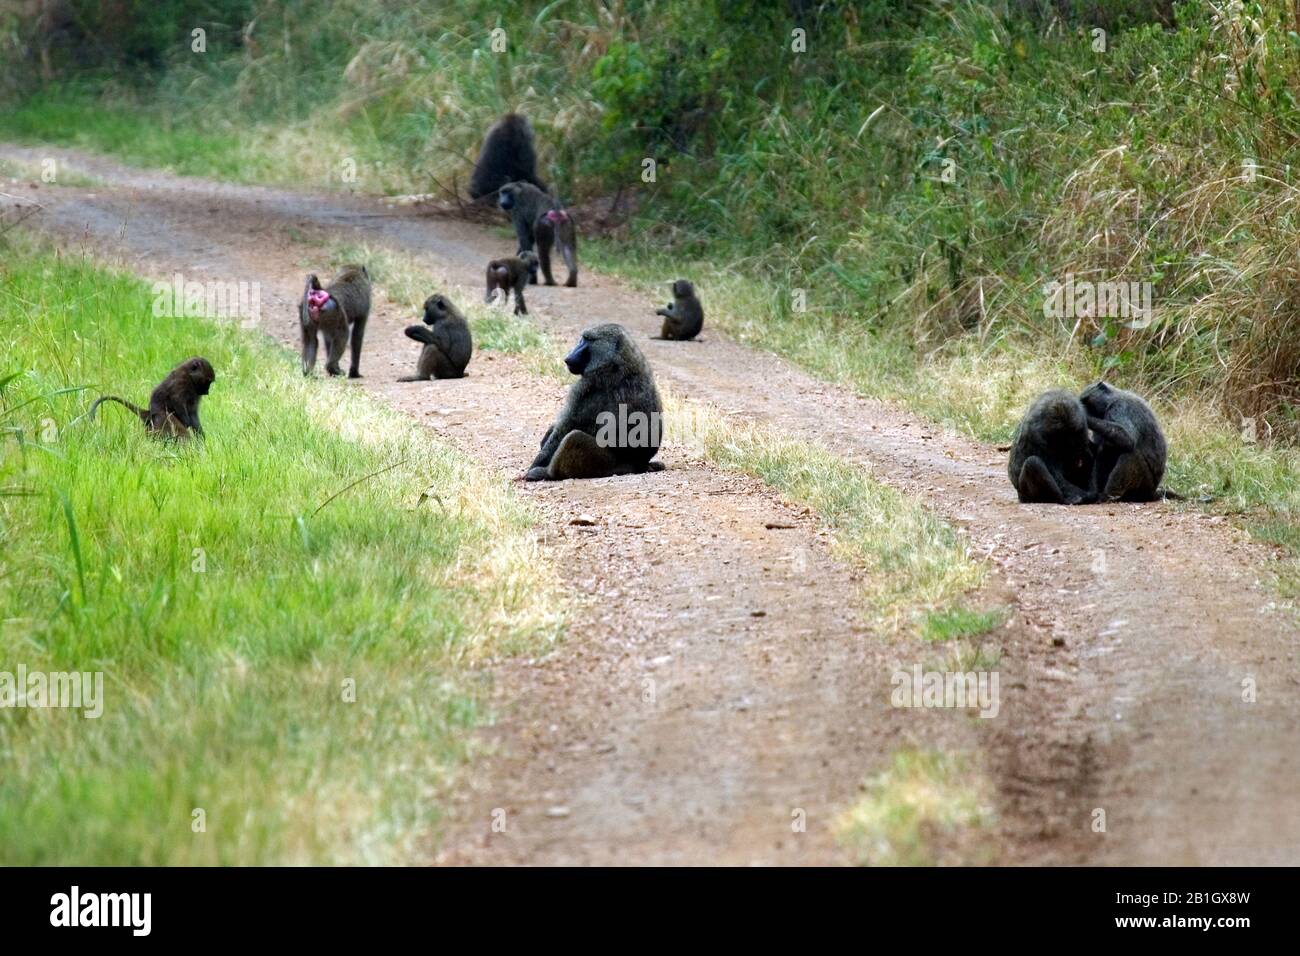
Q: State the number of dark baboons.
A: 10